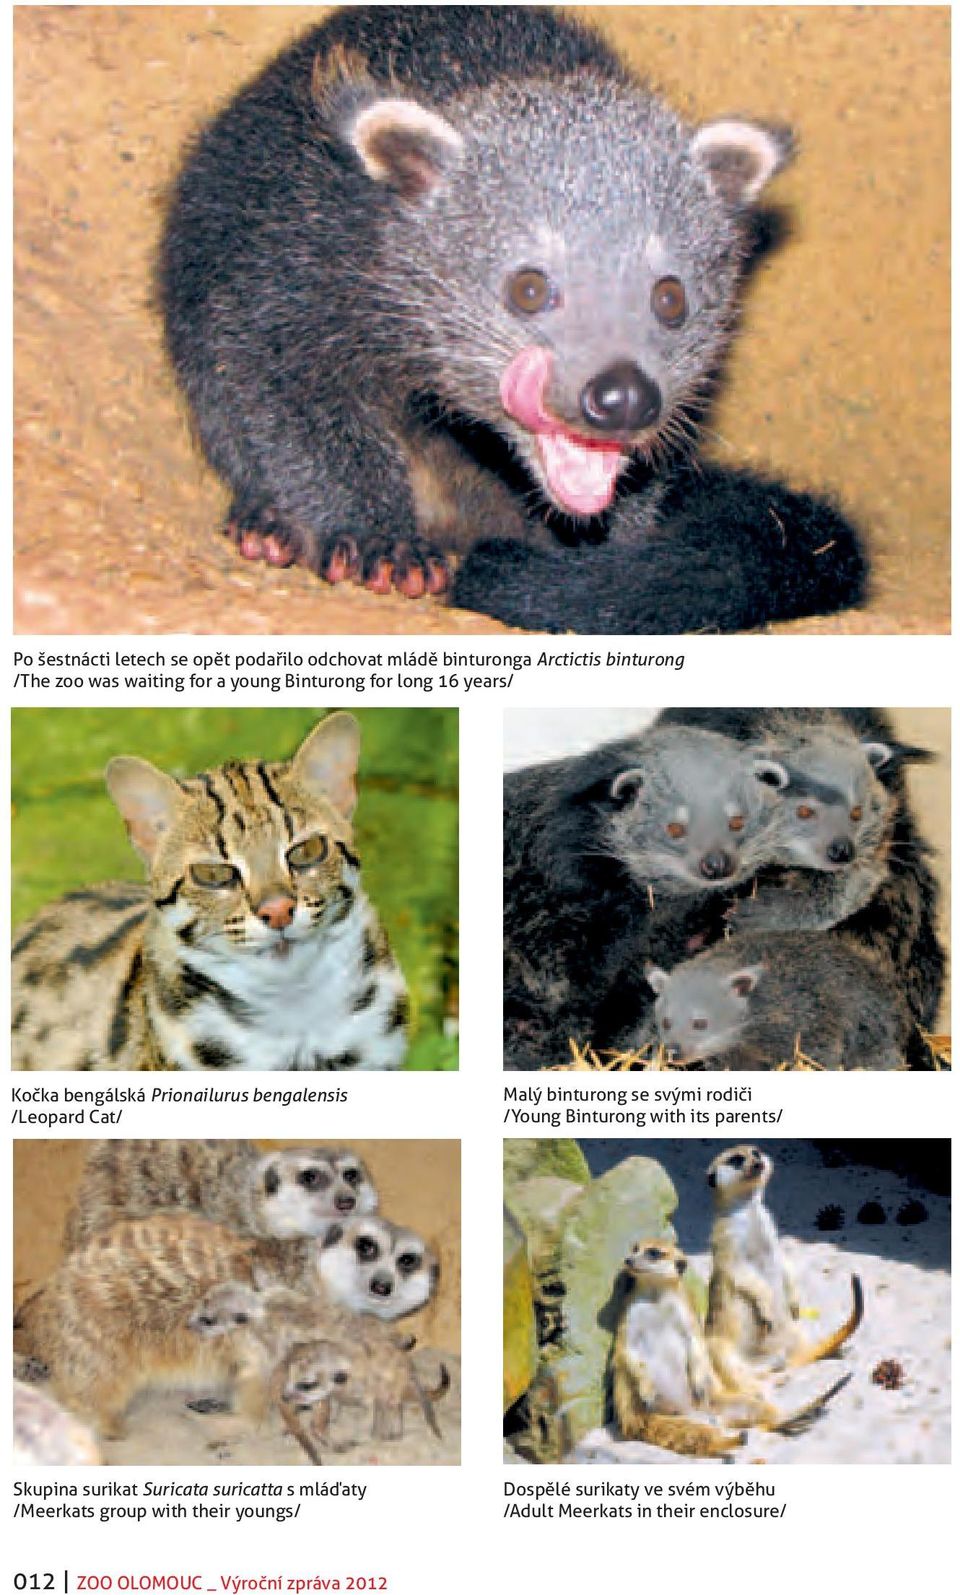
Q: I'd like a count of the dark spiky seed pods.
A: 4